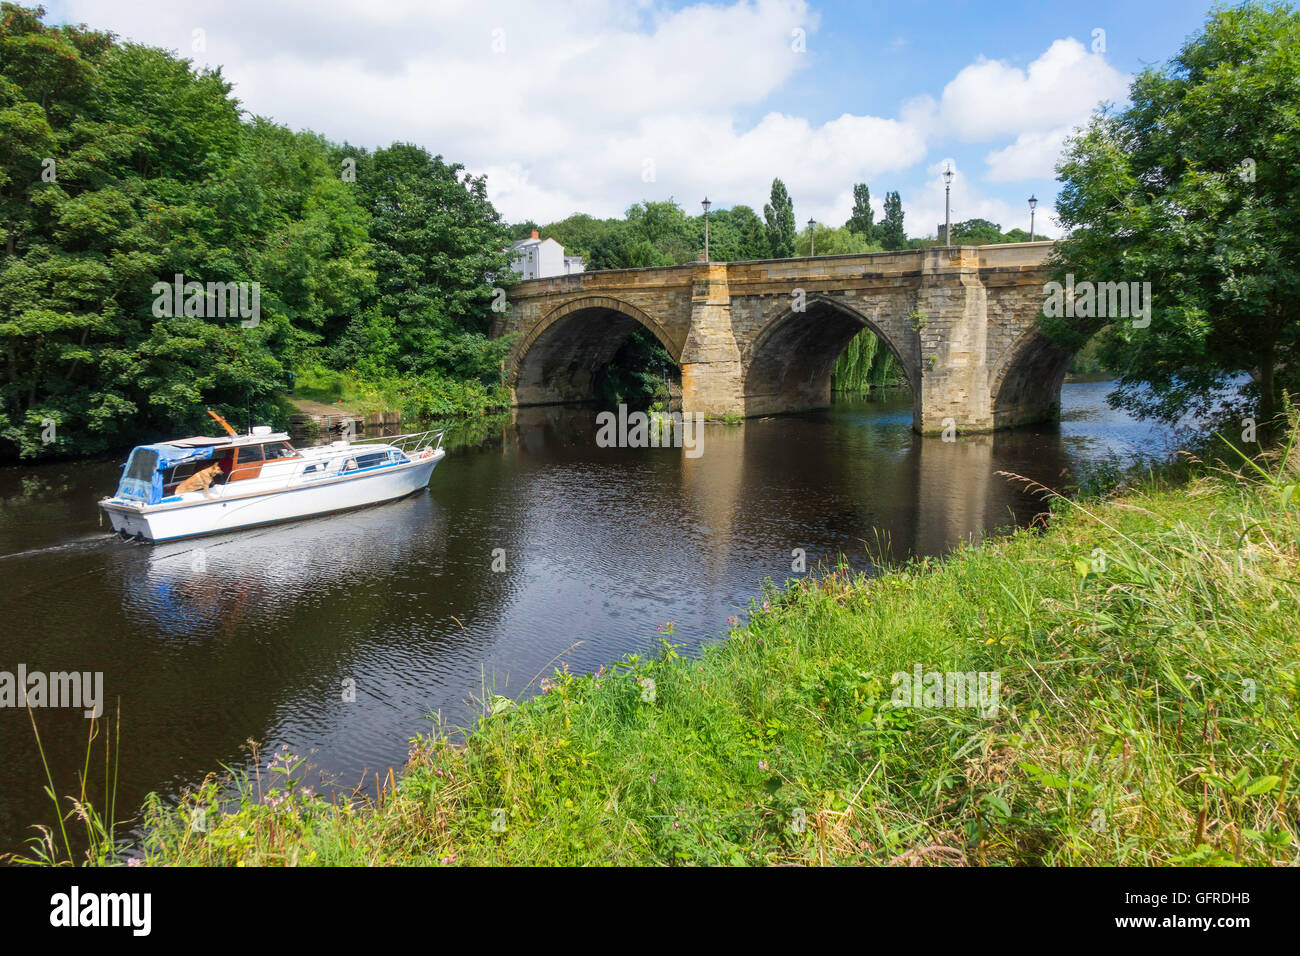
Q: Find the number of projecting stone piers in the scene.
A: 2